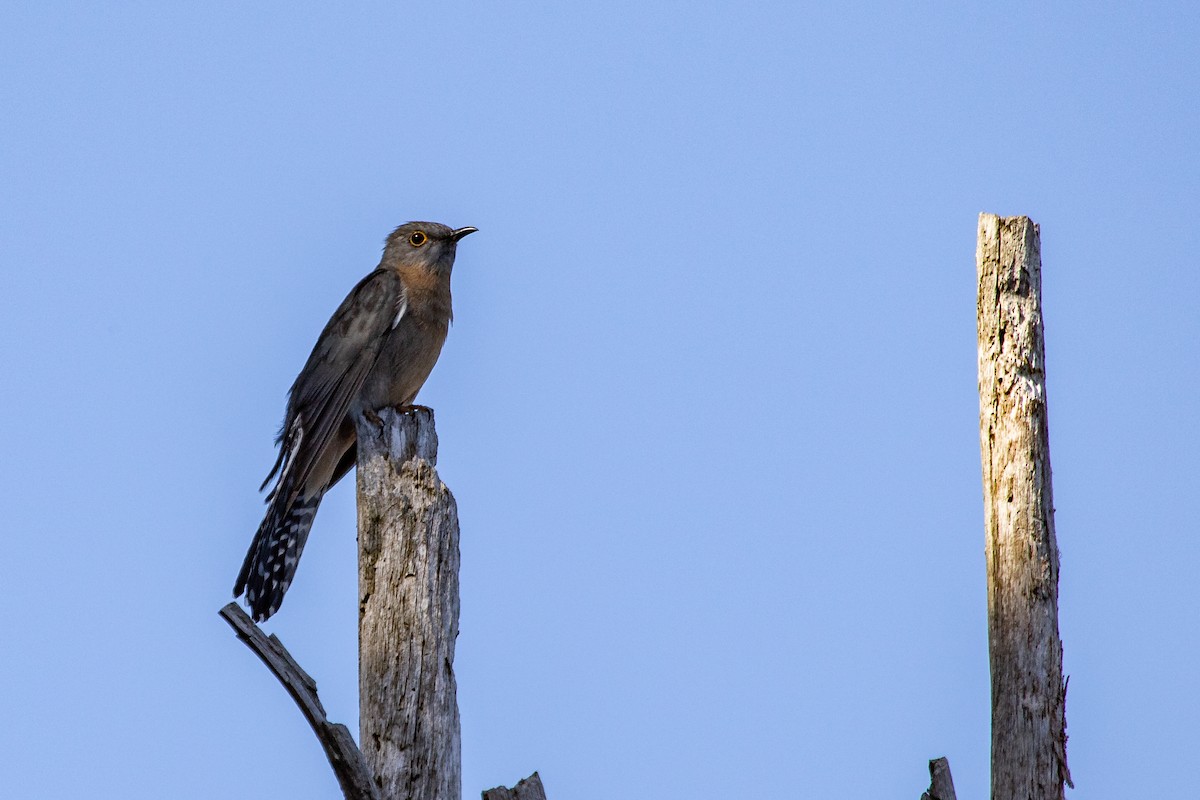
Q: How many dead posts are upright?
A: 2